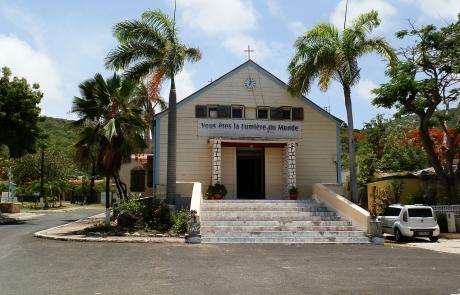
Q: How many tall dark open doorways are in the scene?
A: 1